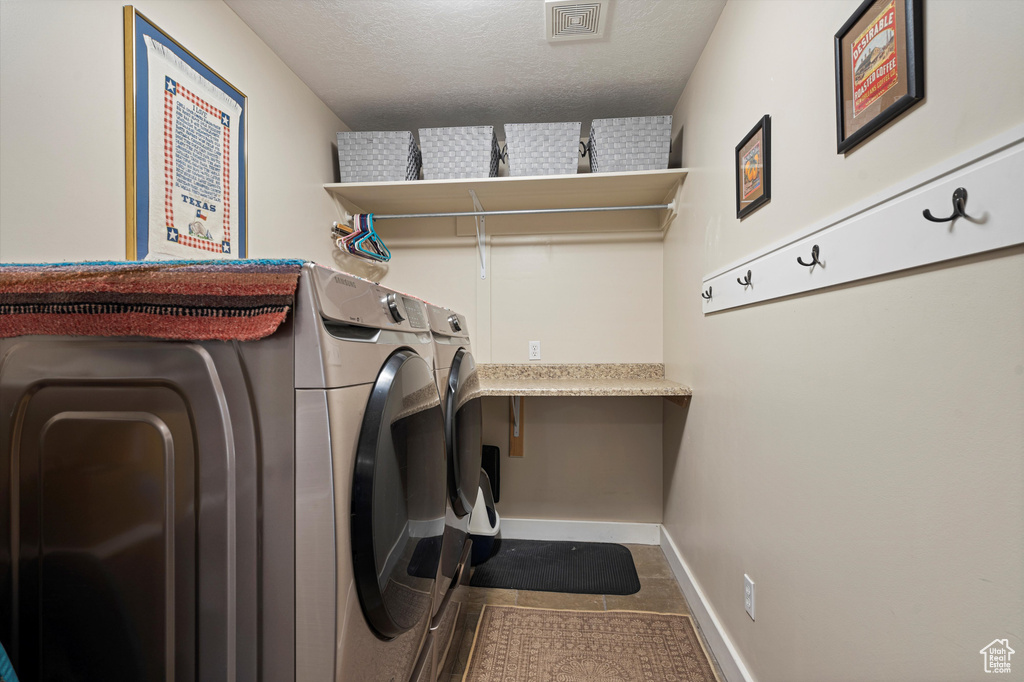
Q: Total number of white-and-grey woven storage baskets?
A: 4